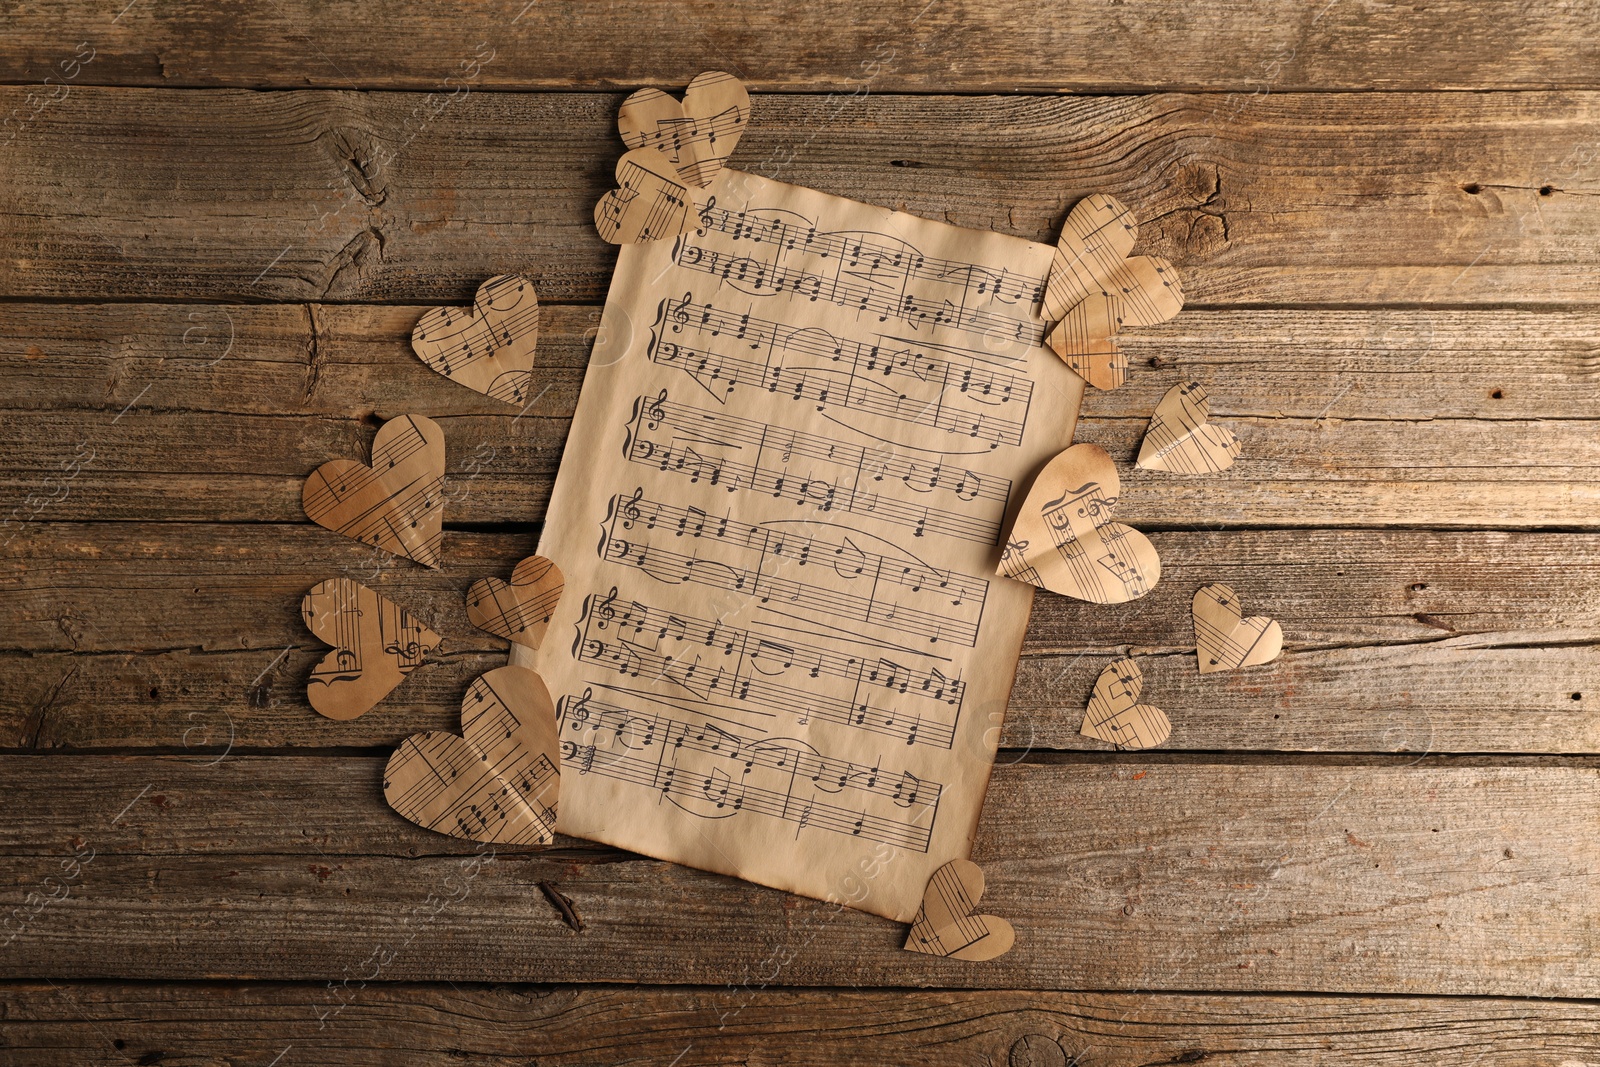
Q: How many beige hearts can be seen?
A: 14